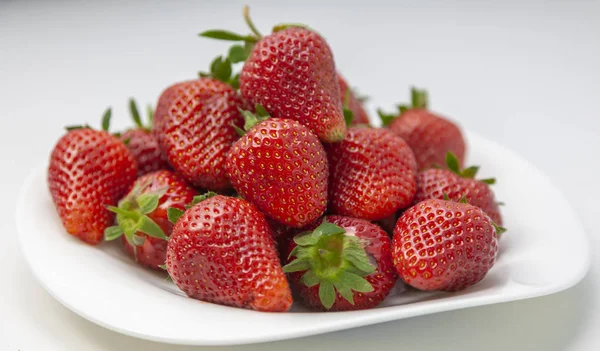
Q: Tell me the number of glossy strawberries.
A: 13